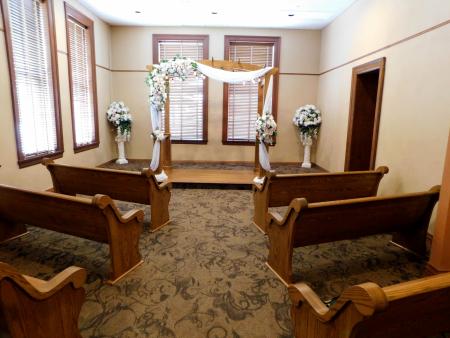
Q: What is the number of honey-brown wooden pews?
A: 6